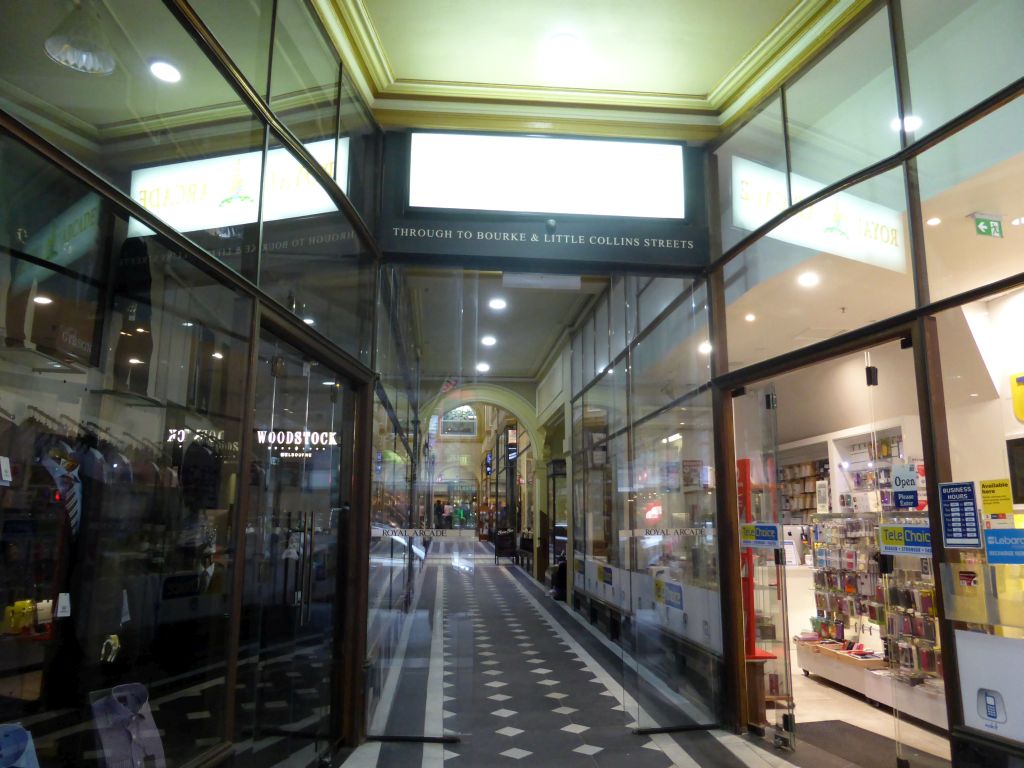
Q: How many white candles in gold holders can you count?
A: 0